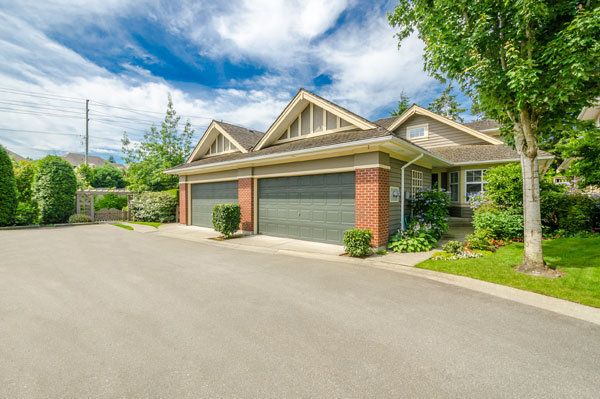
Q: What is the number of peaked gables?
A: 3